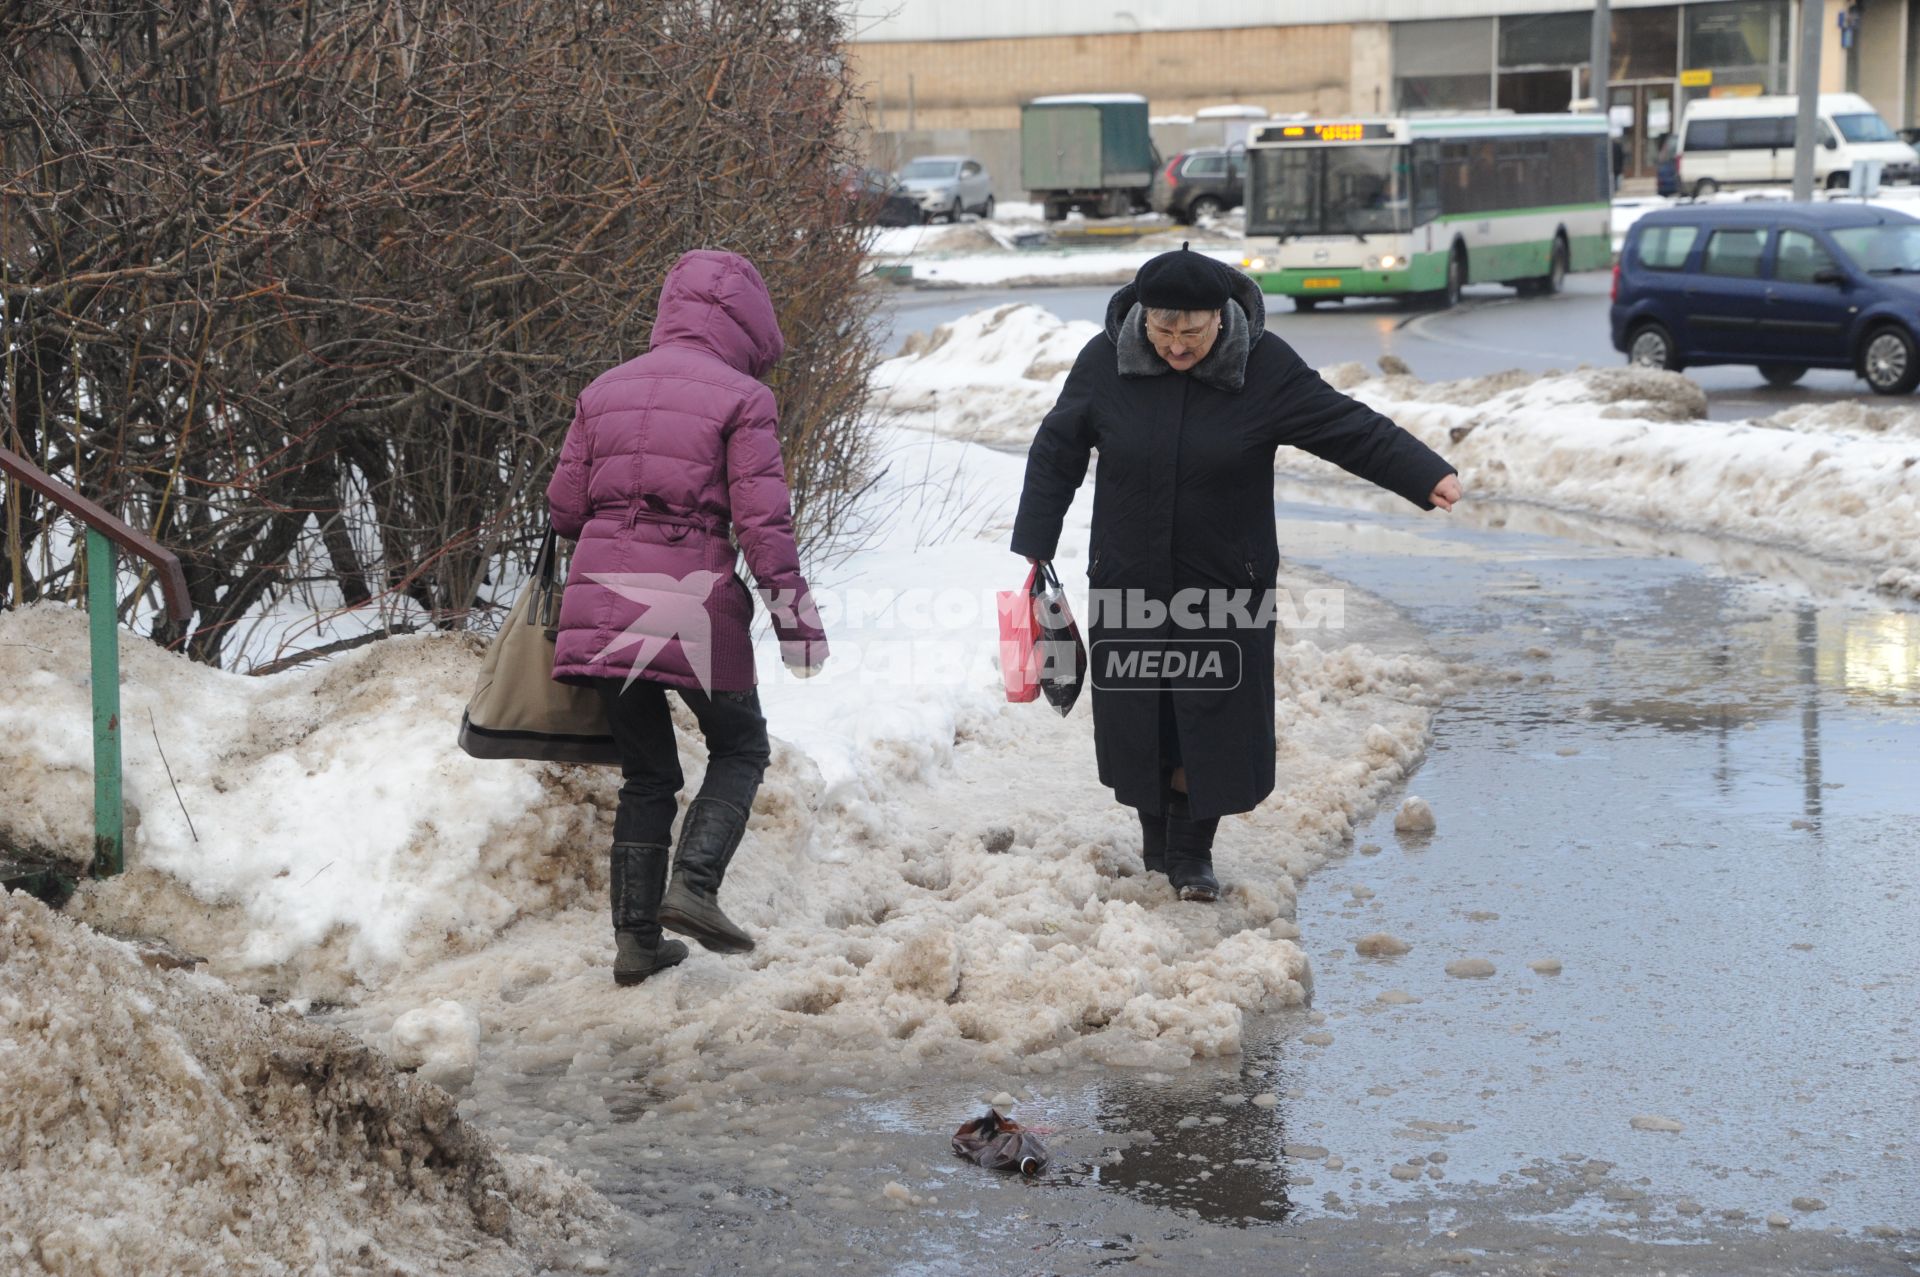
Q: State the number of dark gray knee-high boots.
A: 2